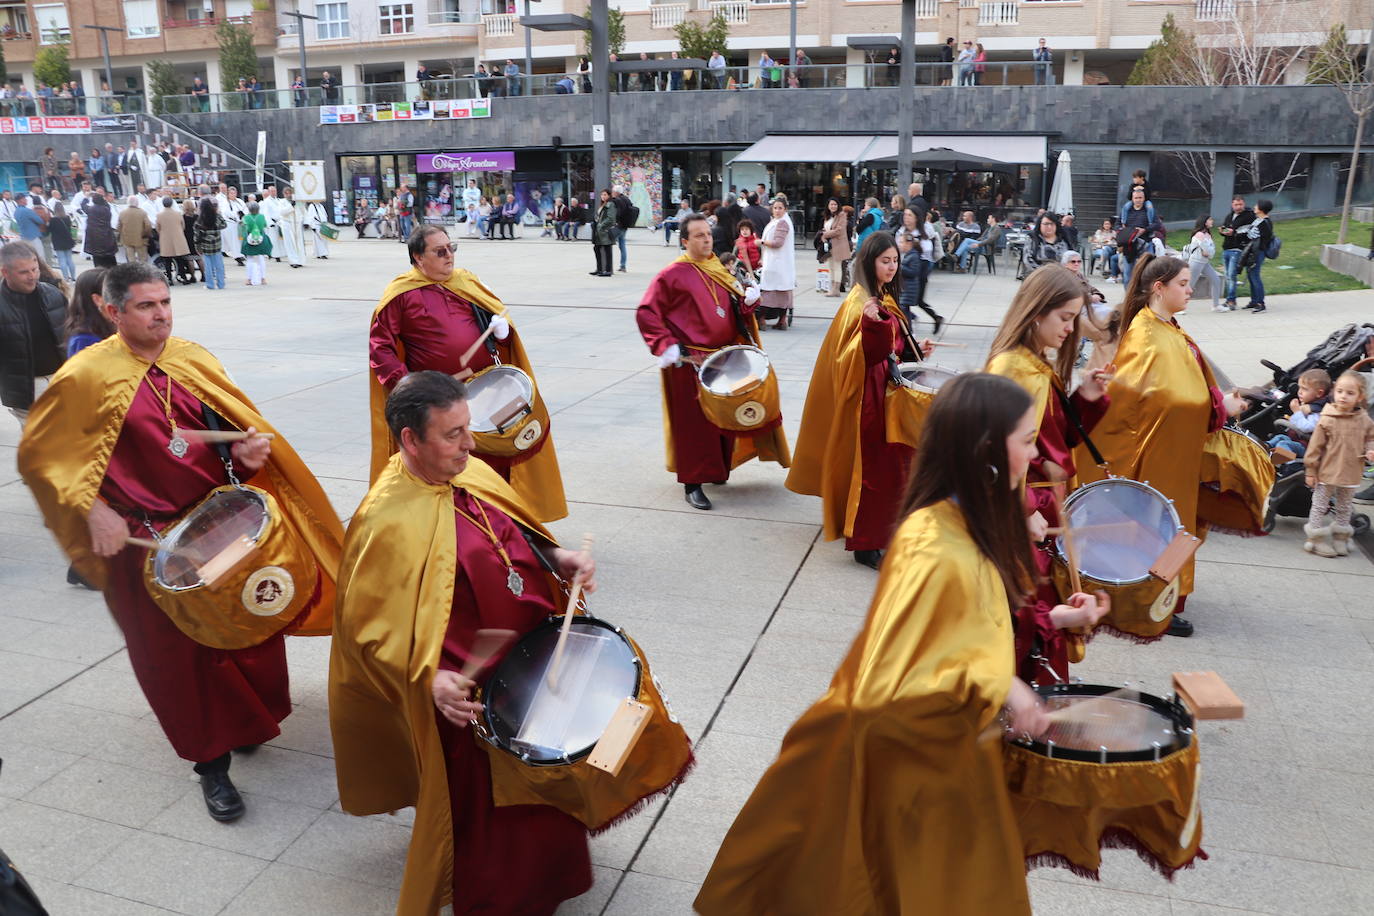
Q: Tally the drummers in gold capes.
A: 8